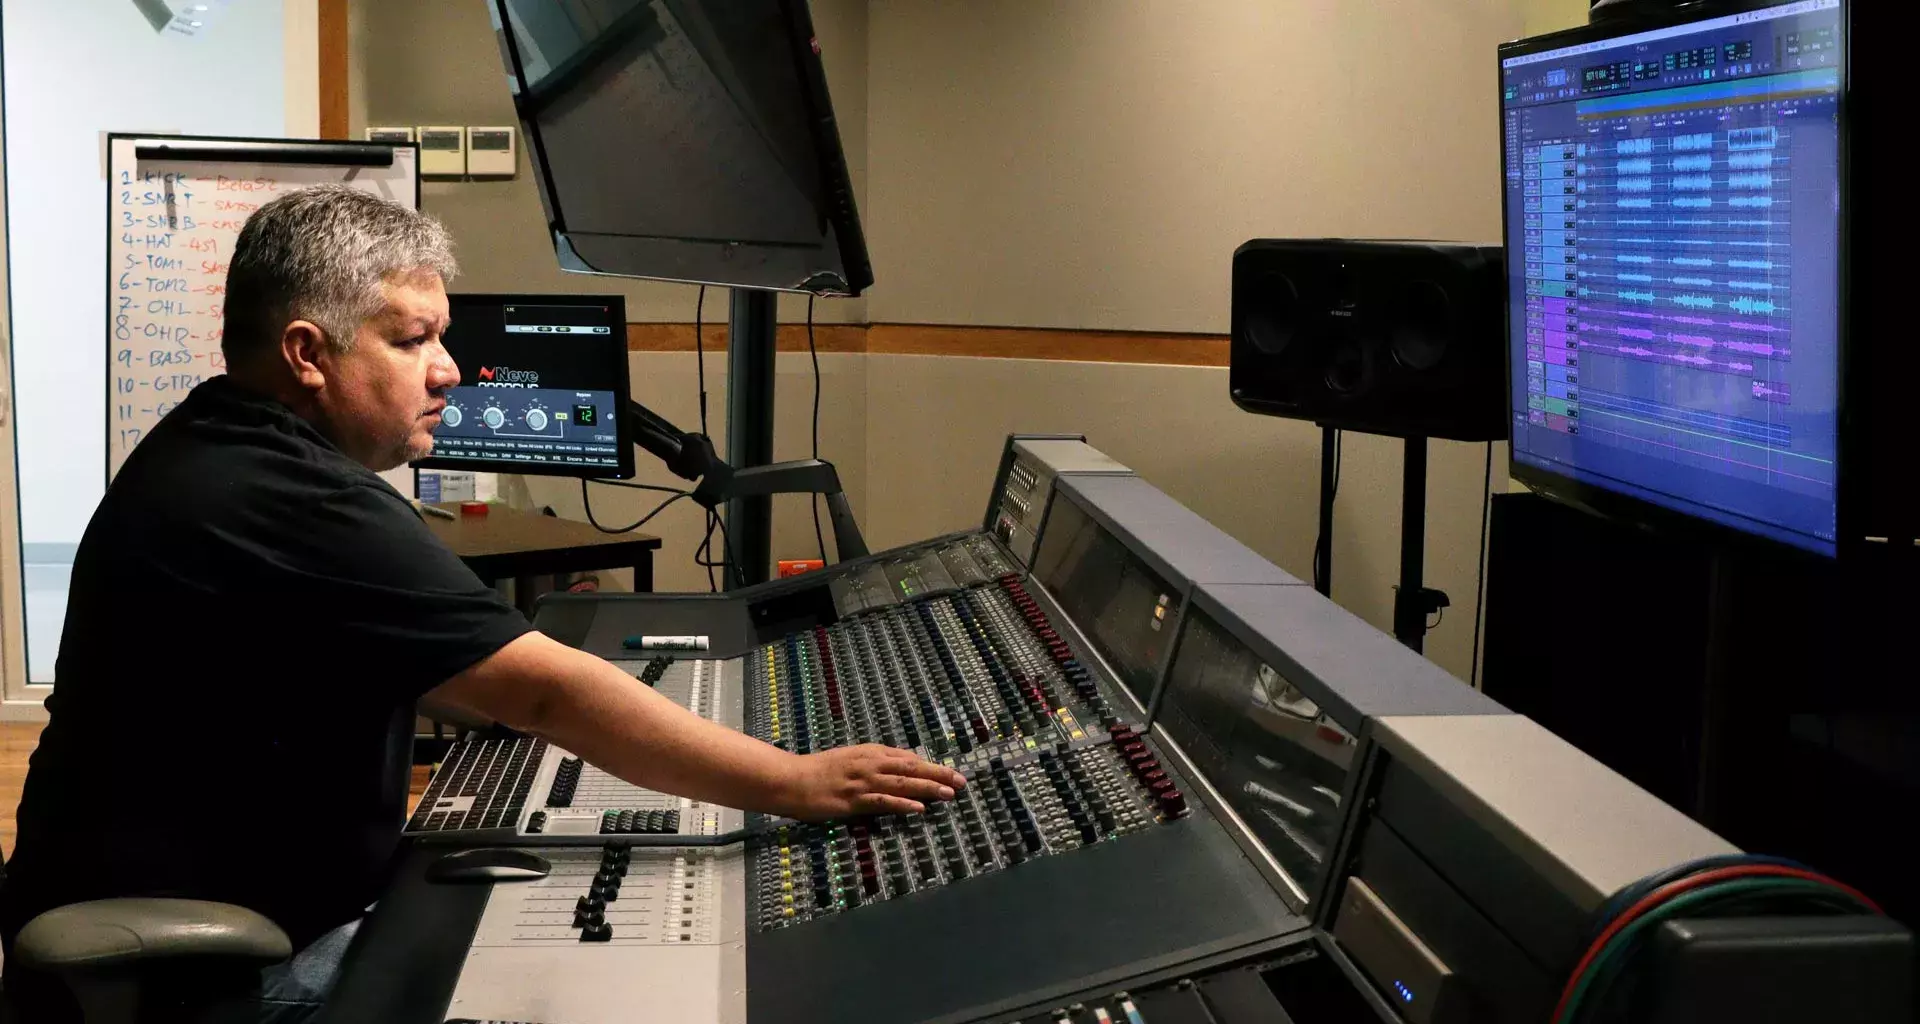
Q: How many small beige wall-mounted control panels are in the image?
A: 3